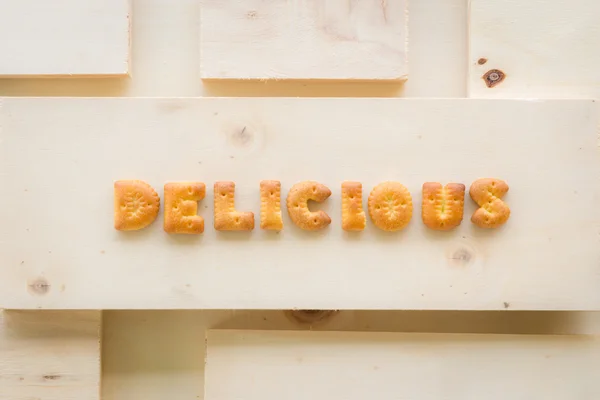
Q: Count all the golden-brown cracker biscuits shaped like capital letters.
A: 9